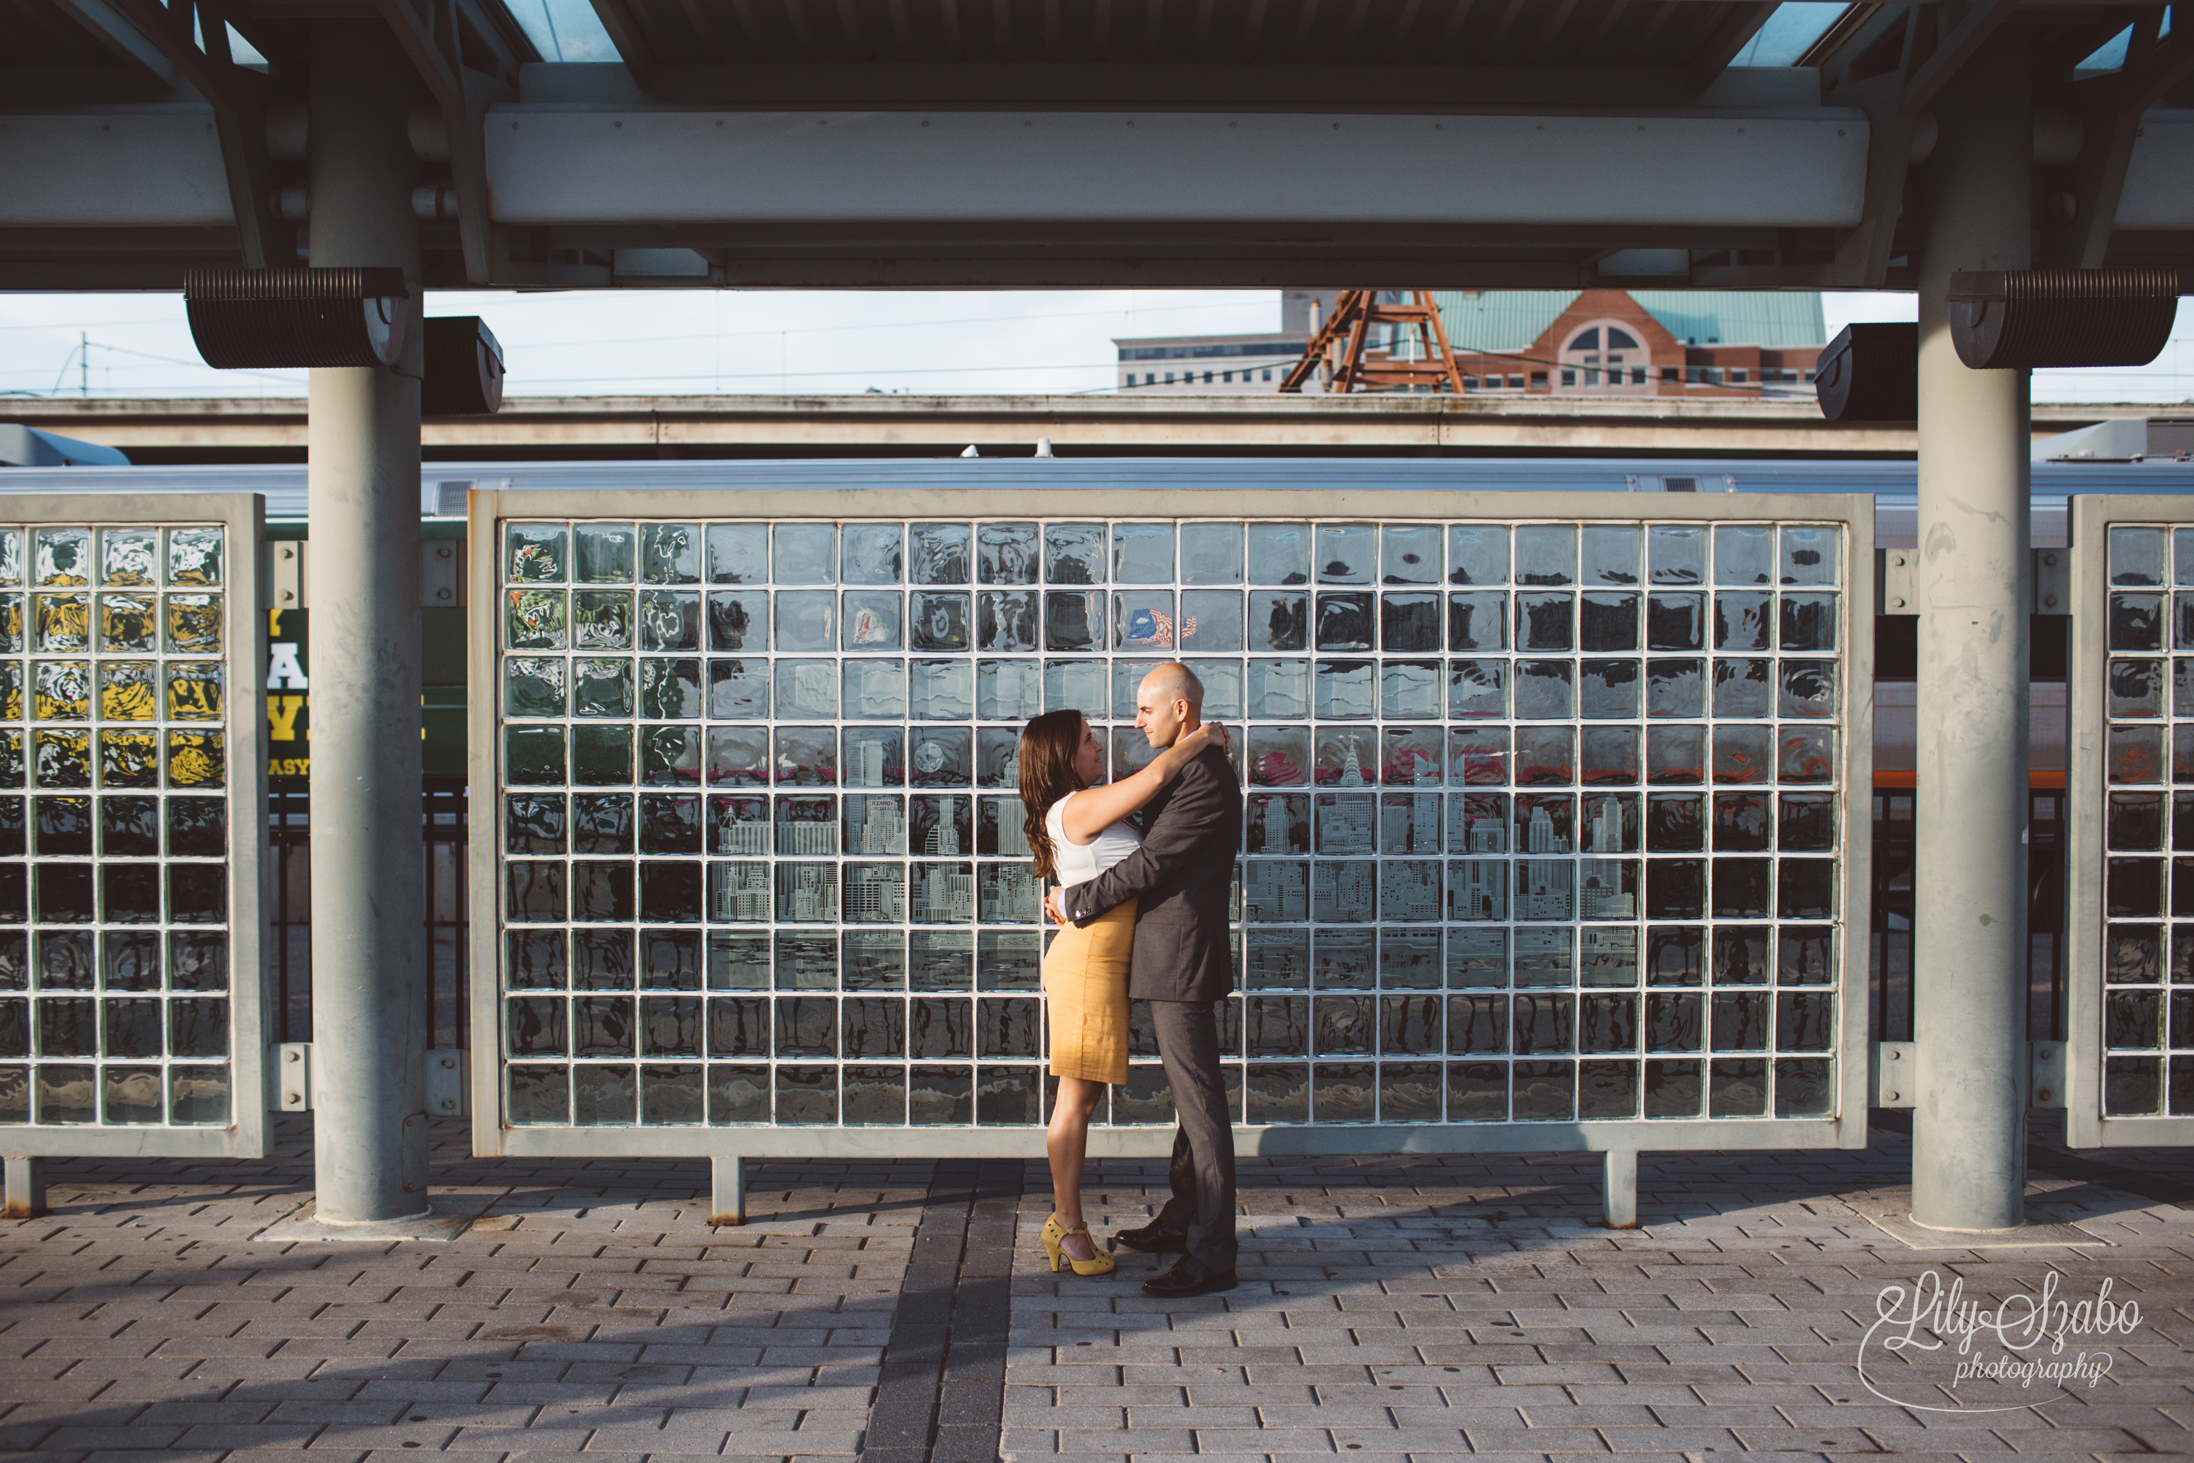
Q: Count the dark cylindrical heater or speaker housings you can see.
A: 4